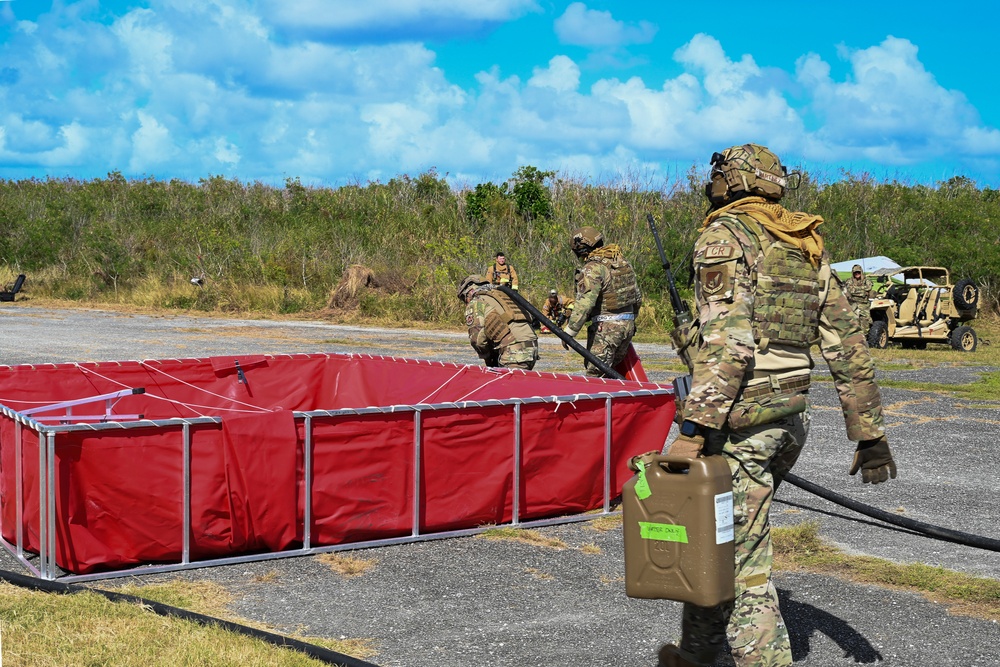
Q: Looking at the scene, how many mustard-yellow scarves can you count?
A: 2